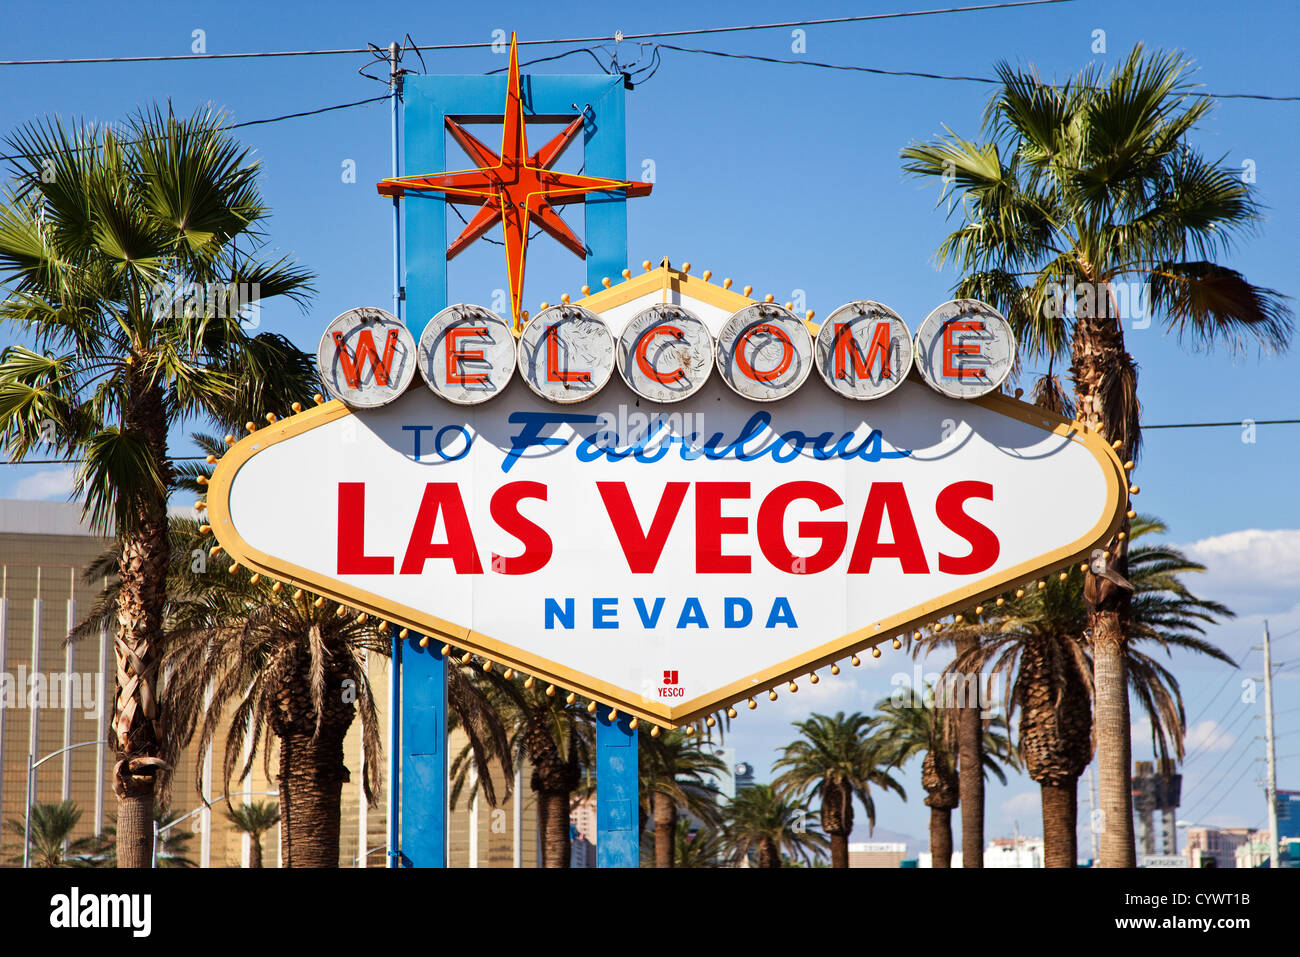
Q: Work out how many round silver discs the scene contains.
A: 7